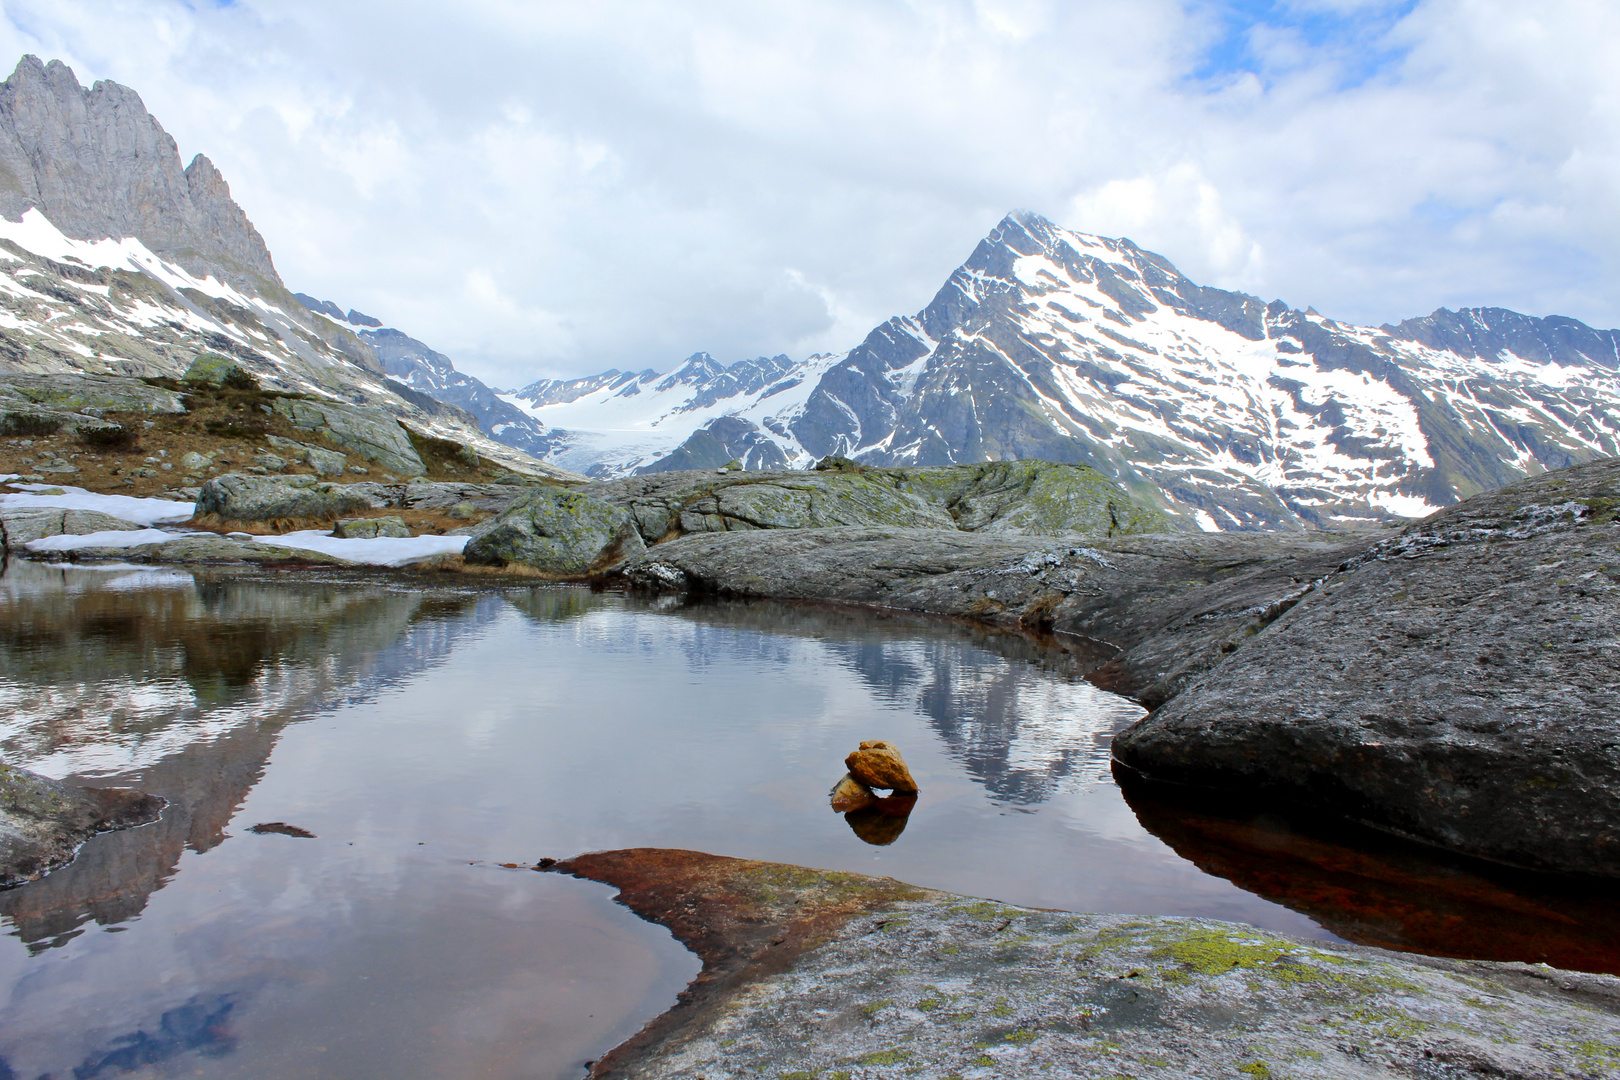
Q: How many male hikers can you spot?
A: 0